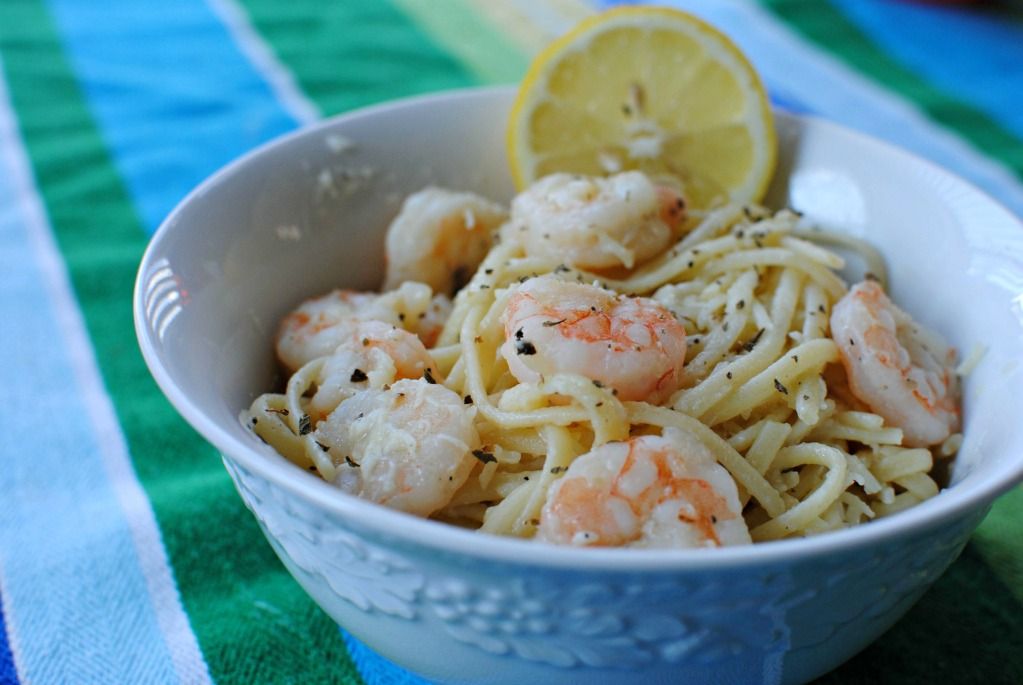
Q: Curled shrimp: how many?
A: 8